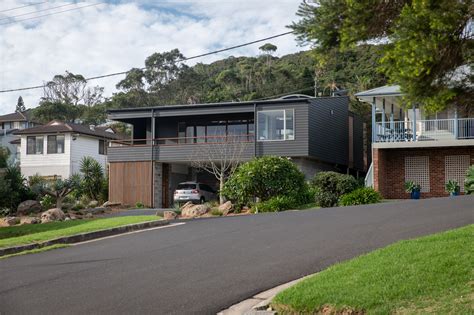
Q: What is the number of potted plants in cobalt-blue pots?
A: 2